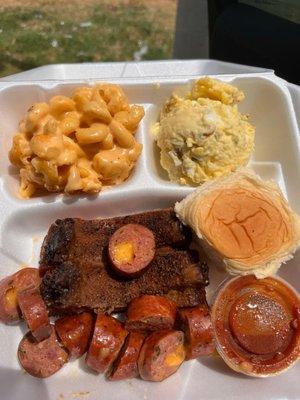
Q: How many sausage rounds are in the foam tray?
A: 10